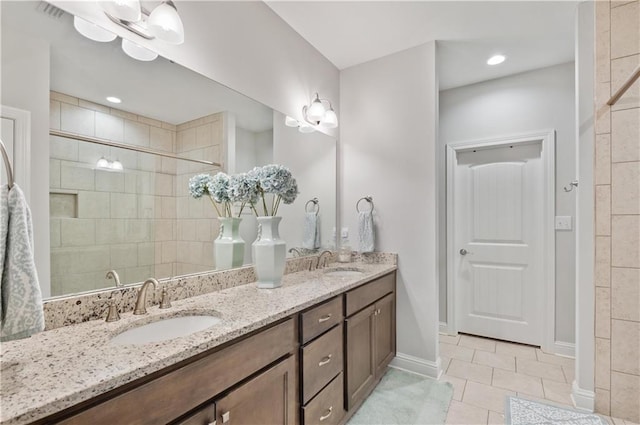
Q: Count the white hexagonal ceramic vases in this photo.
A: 1